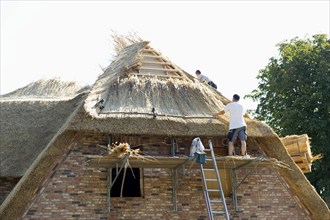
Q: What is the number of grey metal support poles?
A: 3